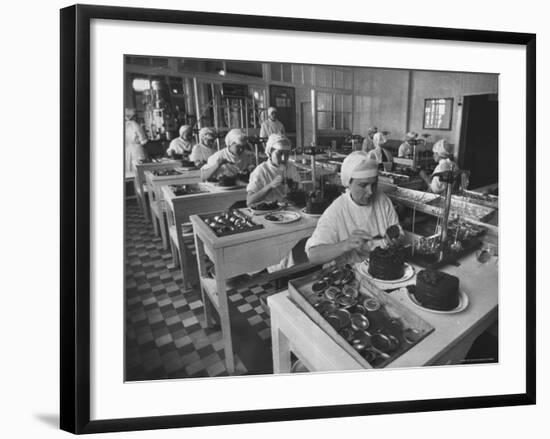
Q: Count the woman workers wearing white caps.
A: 11